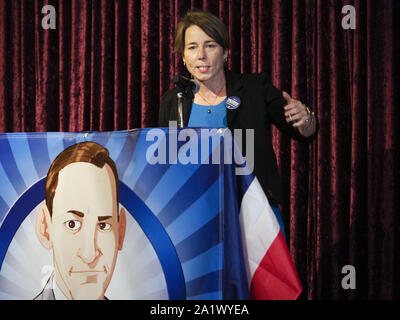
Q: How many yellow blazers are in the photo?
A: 0